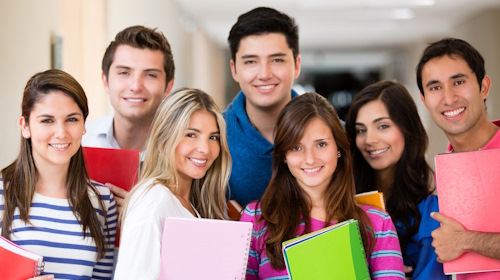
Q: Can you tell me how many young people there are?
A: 7